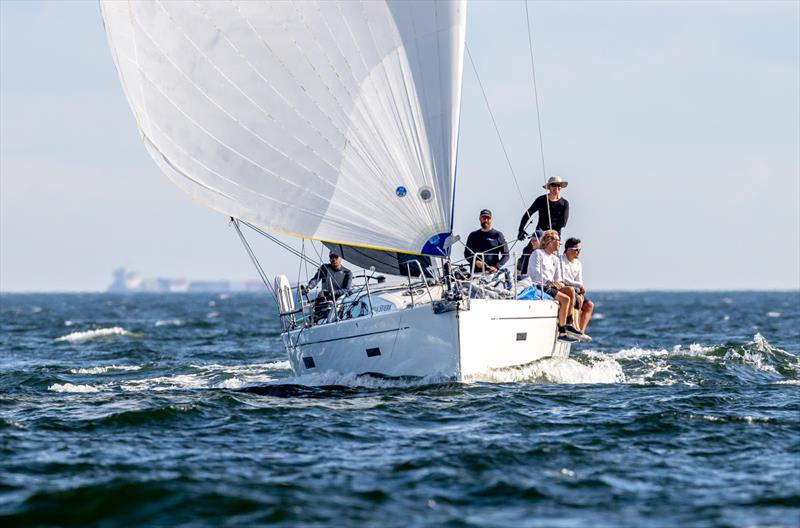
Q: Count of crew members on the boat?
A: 6